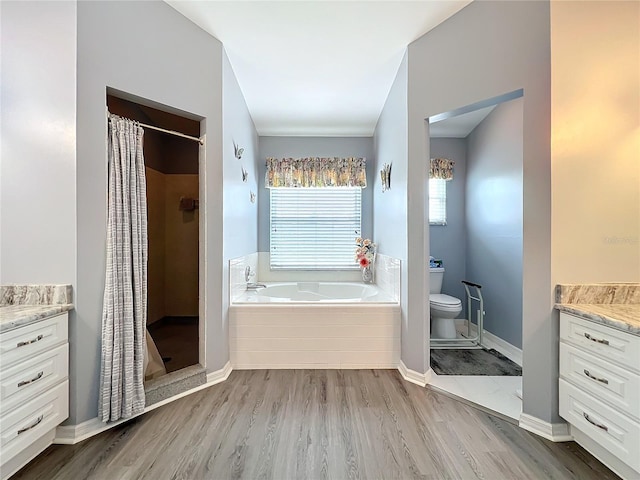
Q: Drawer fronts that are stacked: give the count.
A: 6